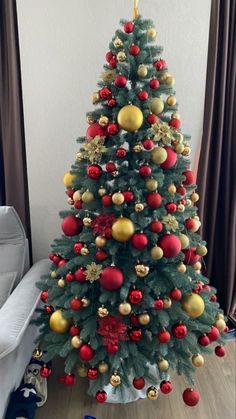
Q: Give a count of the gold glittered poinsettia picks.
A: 5